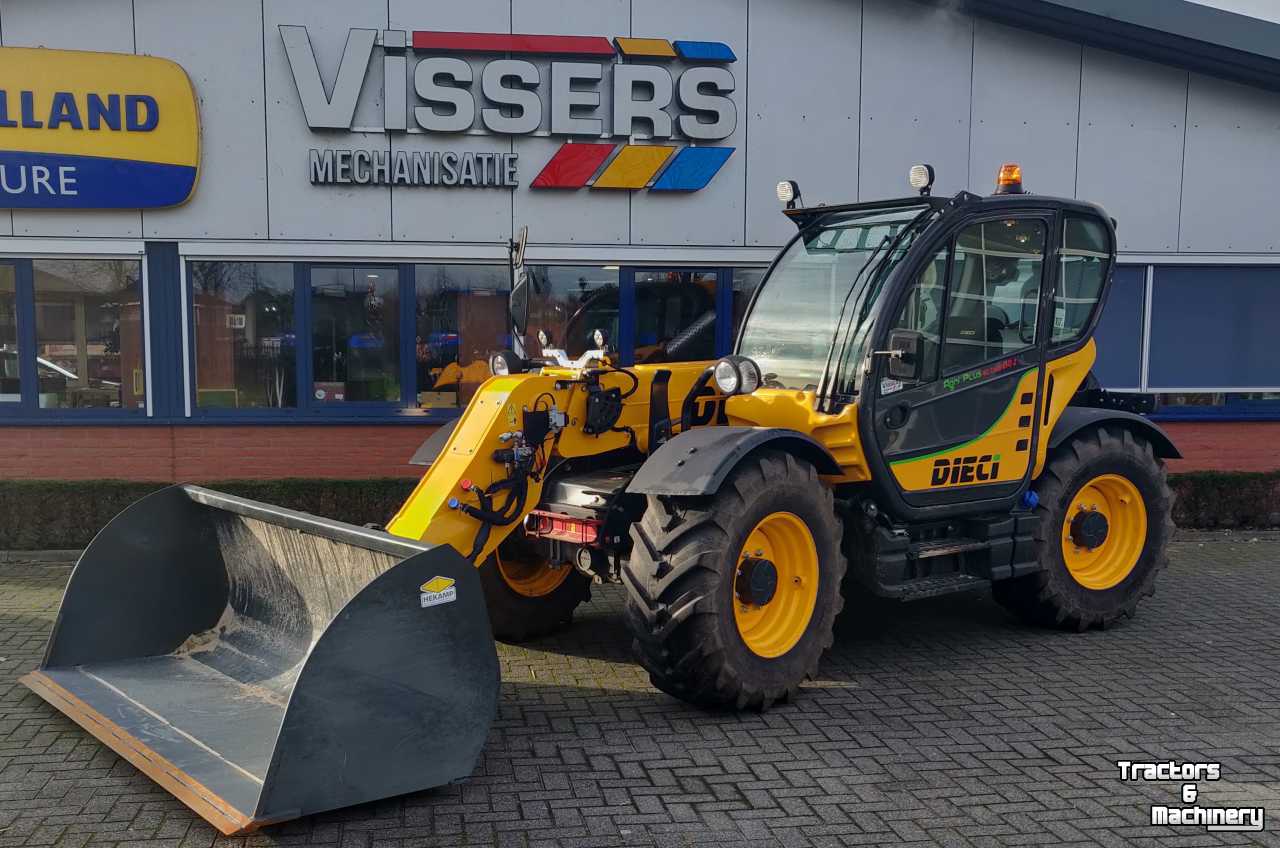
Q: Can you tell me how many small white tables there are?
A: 0